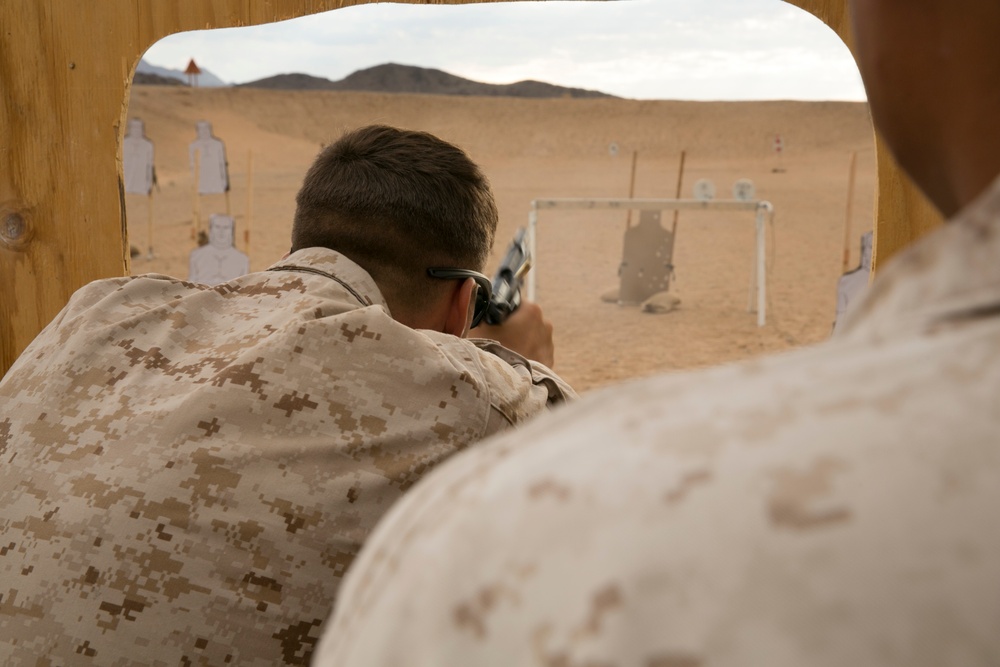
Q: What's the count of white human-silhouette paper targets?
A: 4